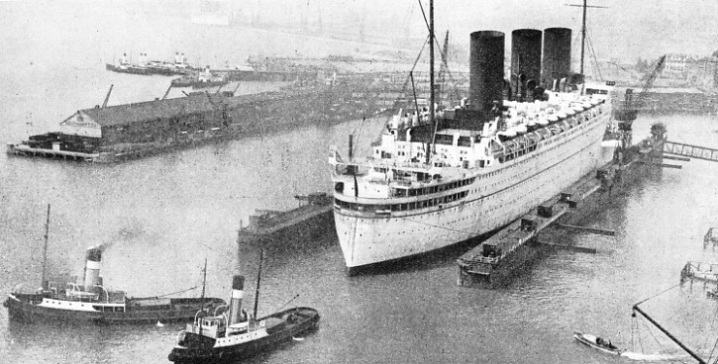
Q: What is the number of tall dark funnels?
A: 3